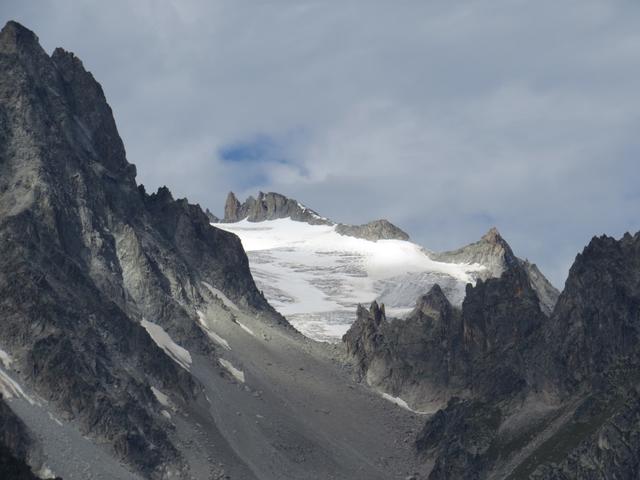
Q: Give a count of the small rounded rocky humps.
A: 1